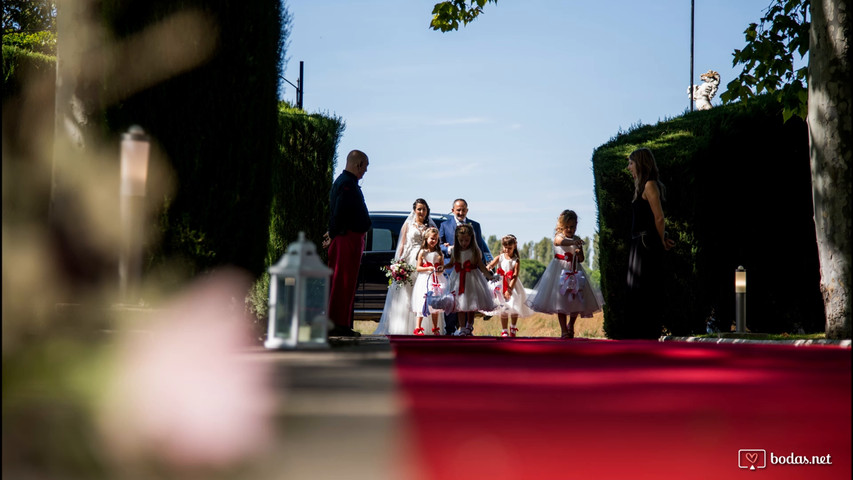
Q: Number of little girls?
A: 4